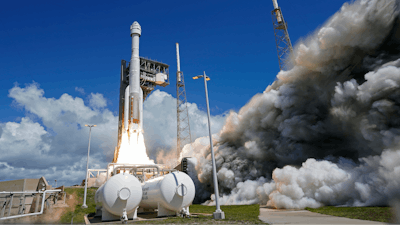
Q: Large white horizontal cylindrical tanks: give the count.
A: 2